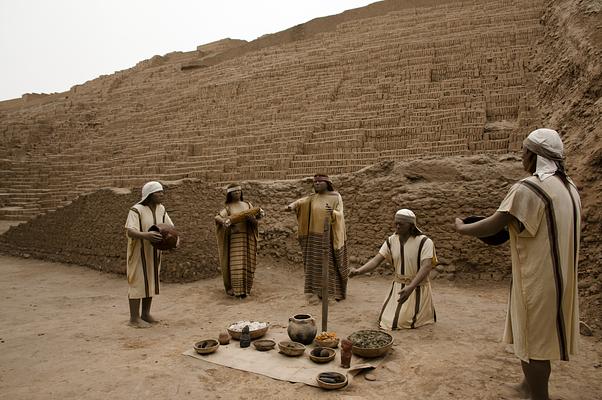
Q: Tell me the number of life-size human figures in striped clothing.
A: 5